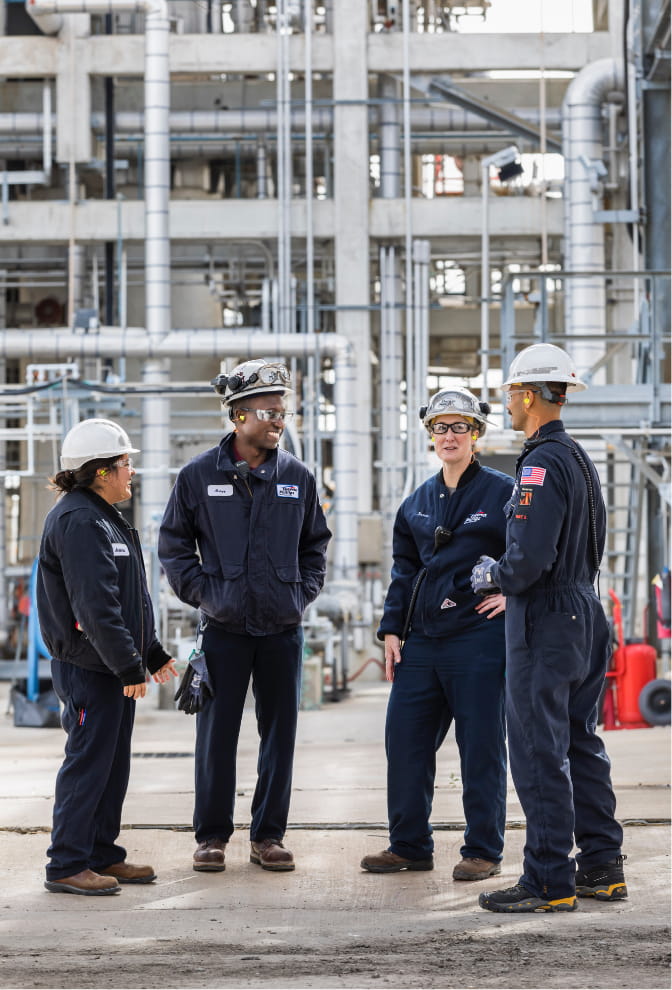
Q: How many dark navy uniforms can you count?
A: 4